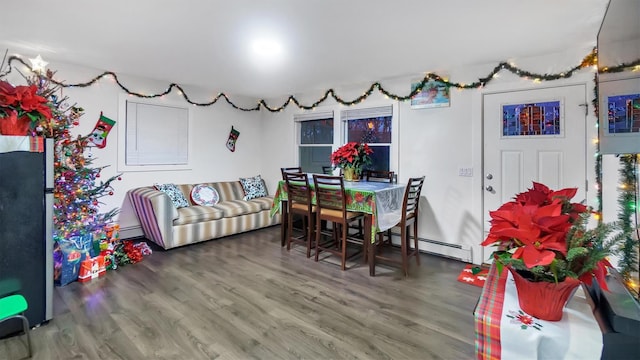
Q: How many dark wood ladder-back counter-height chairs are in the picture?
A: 6